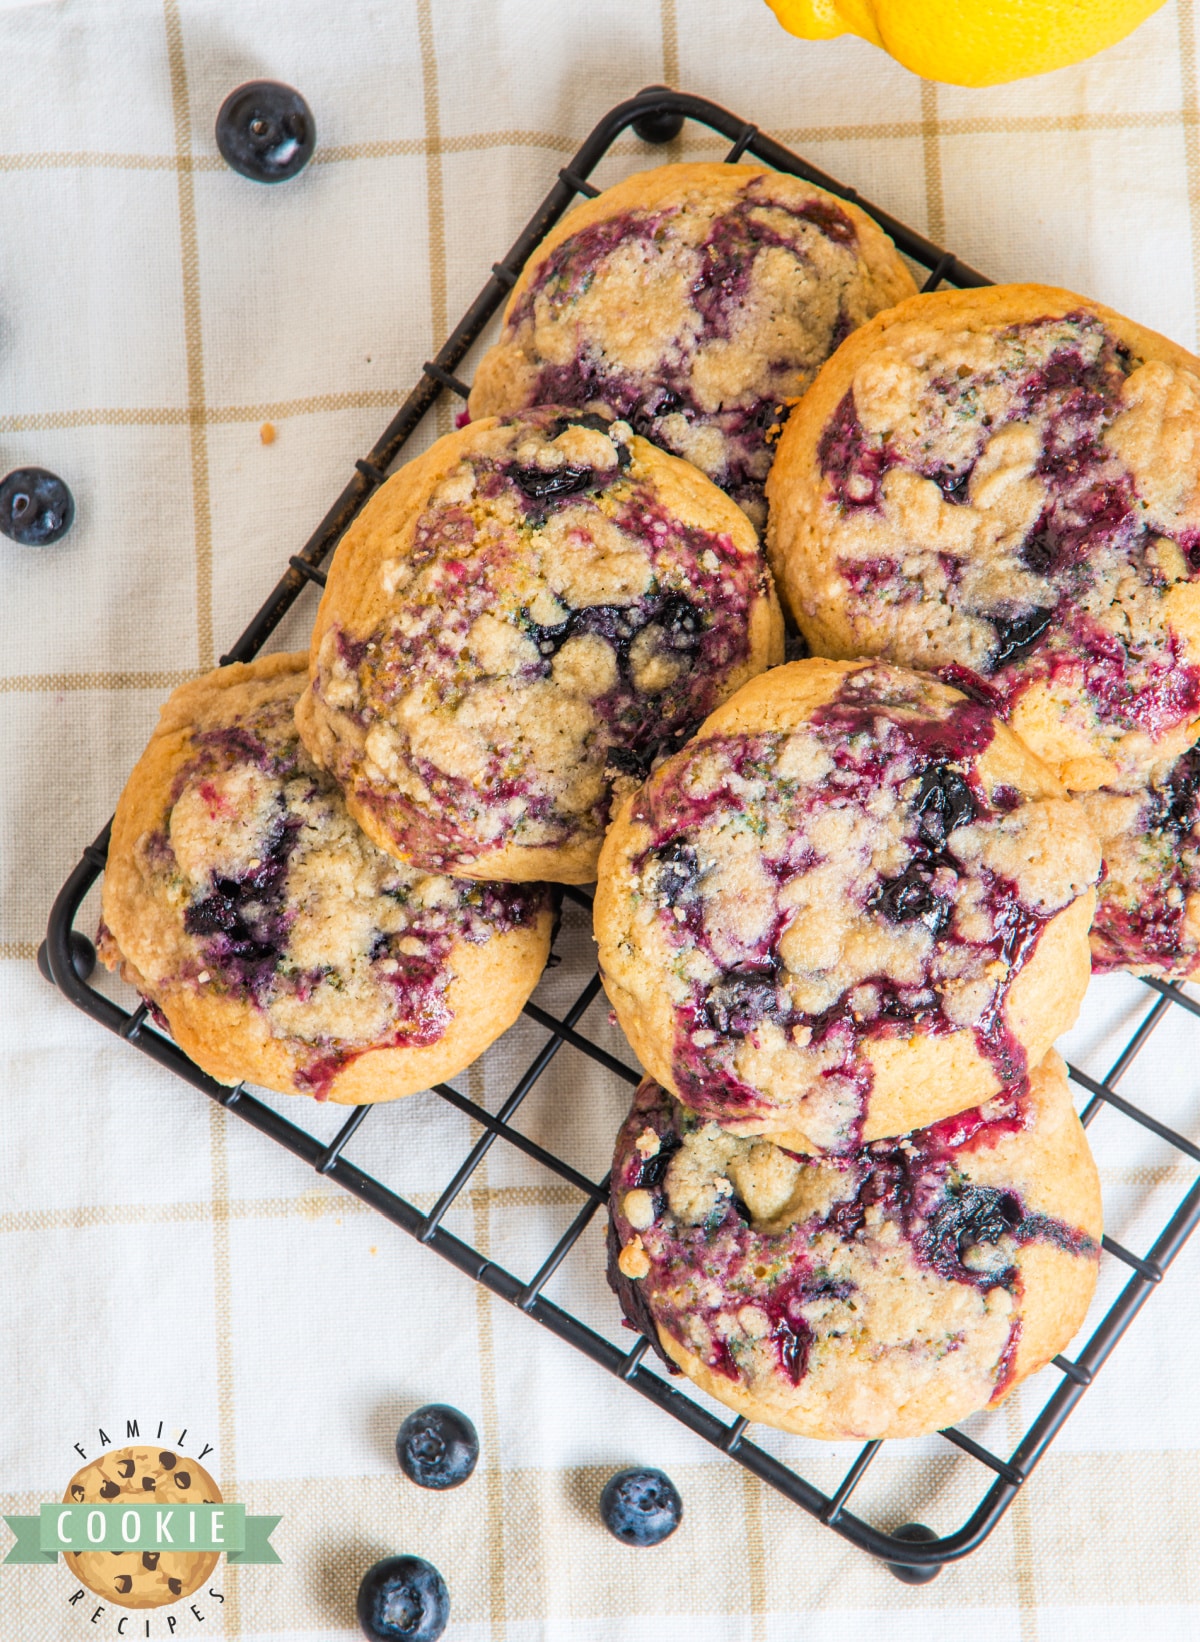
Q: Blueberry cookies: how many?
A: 7